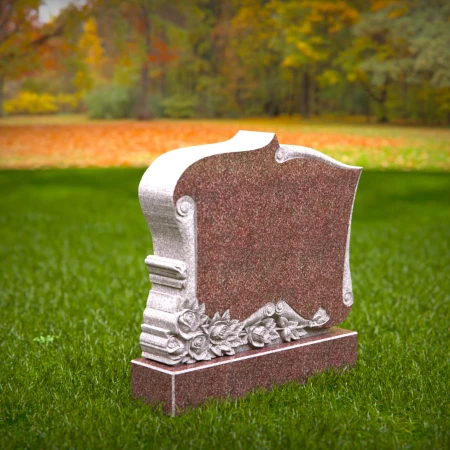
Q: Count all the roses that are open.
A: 5